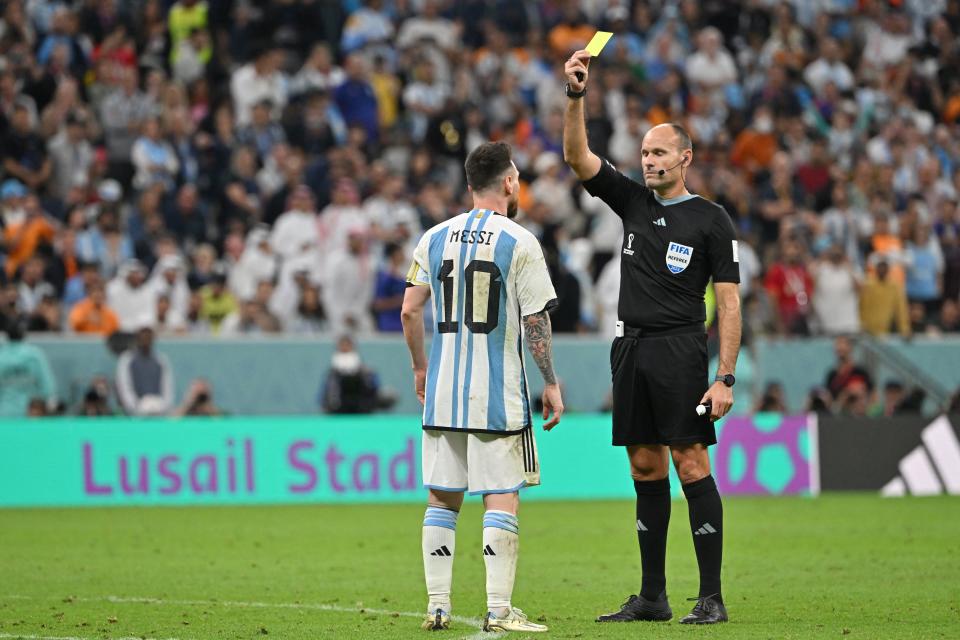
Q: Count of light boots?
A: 2